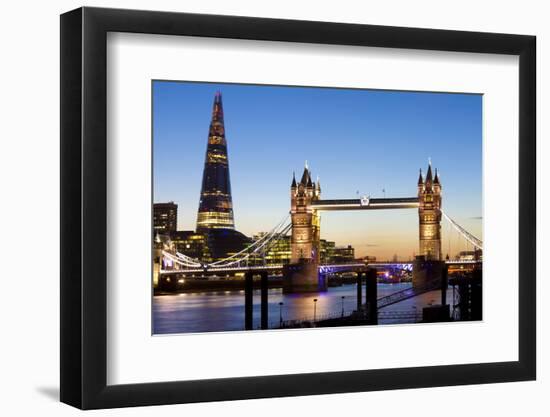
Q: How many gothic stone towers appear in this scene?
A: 2